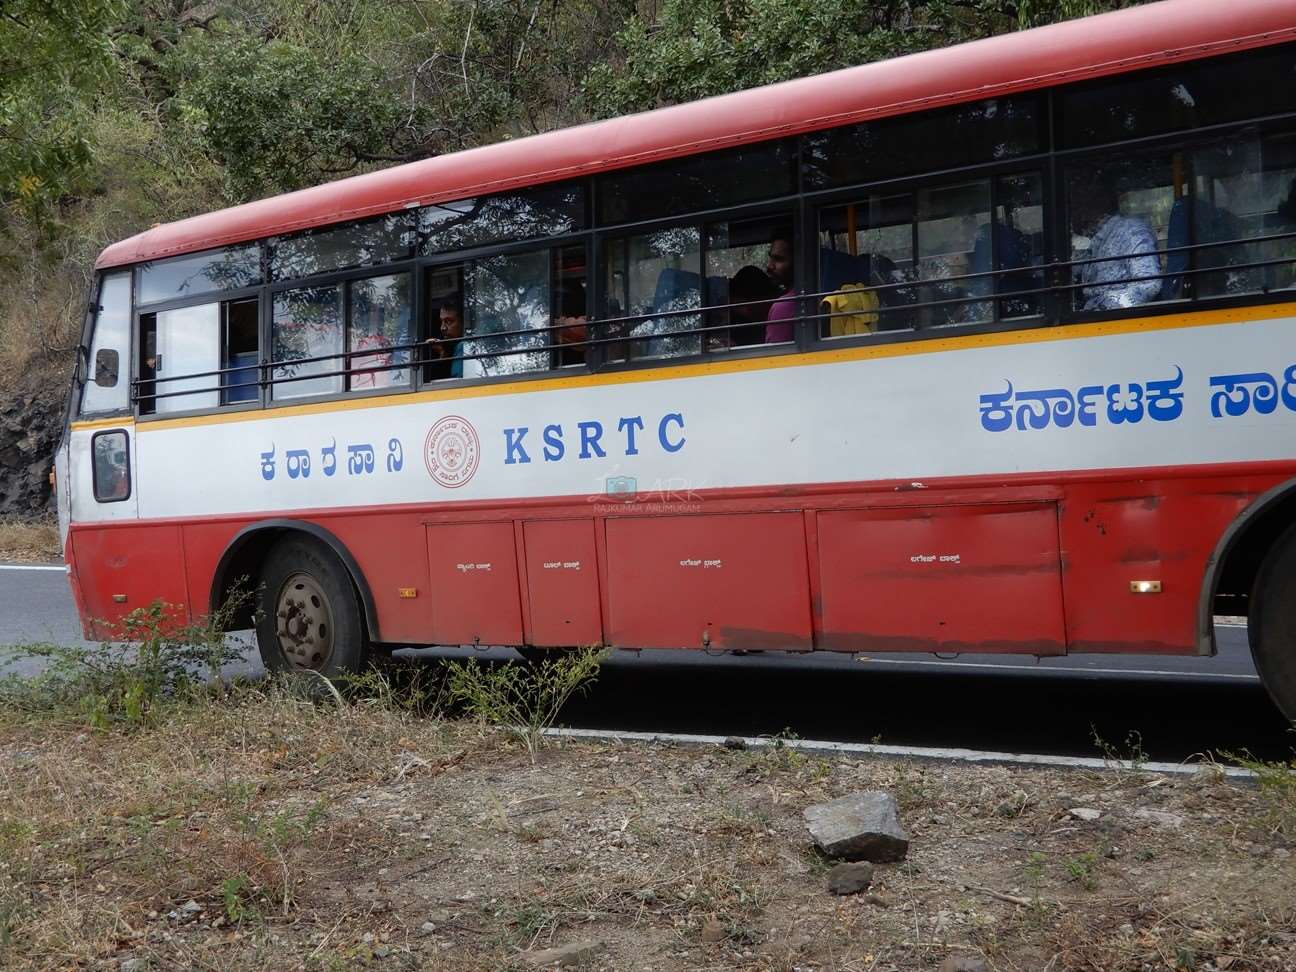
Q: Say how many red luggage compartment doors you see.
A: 4